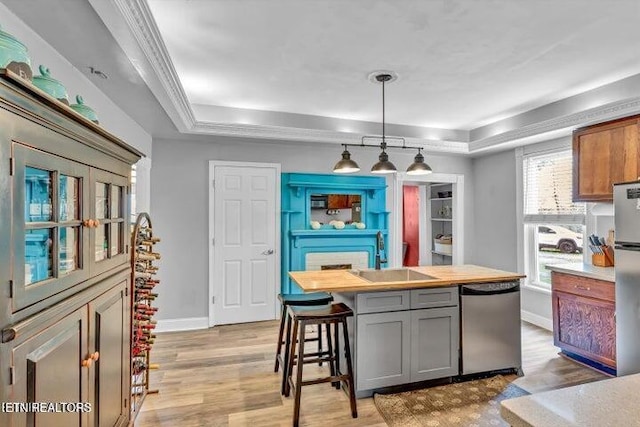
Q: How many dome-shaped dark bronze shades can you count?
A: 3